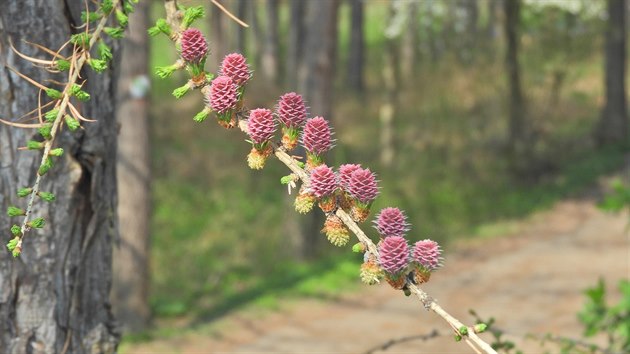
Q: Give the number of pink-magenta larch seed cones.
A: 12